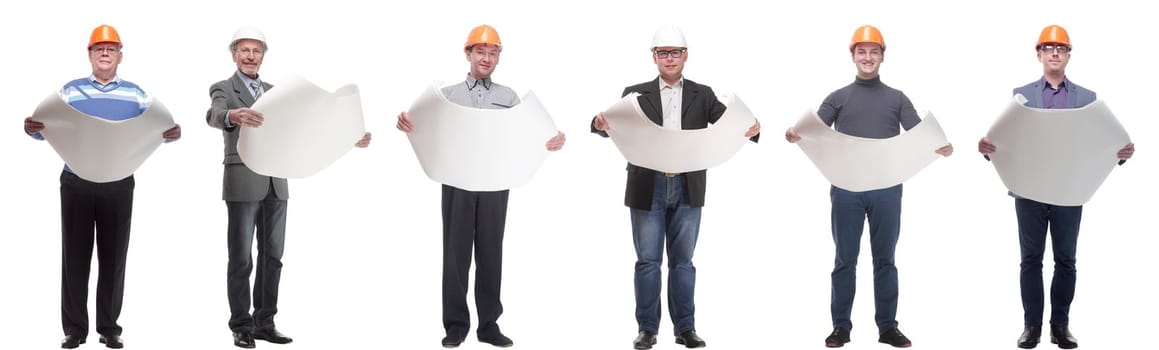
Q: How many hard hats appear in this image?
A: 6